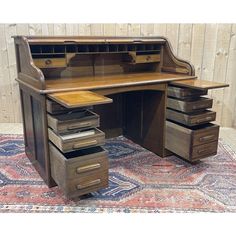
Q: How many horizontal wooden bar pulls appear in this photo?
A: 8